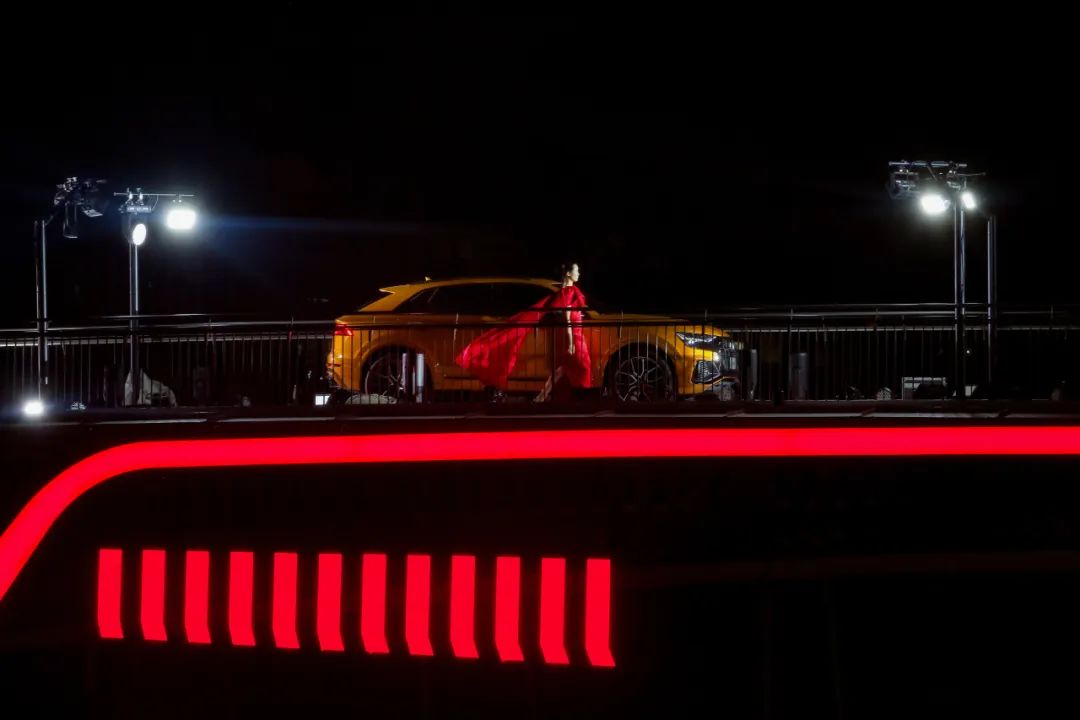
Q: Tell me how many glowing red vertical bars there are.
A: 12